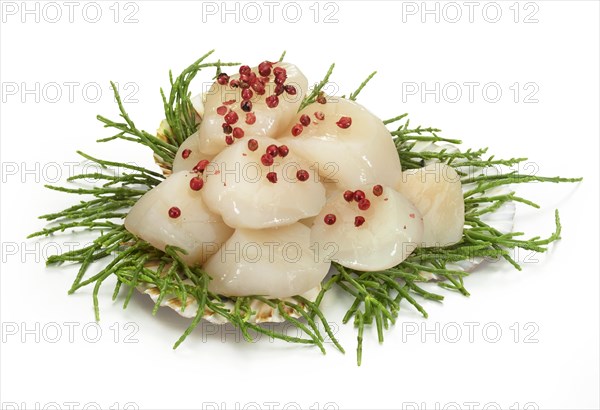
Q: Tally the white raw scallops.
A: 8